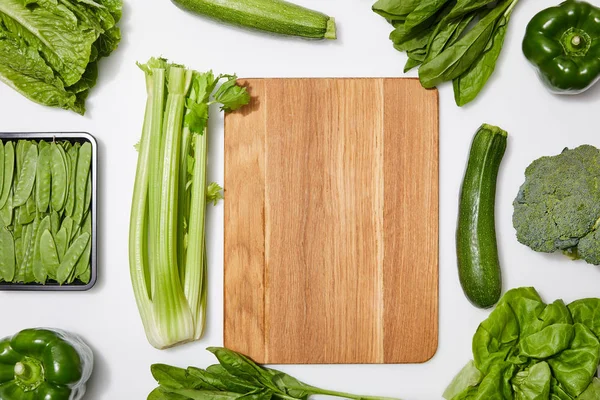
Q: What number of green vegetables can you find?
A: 11